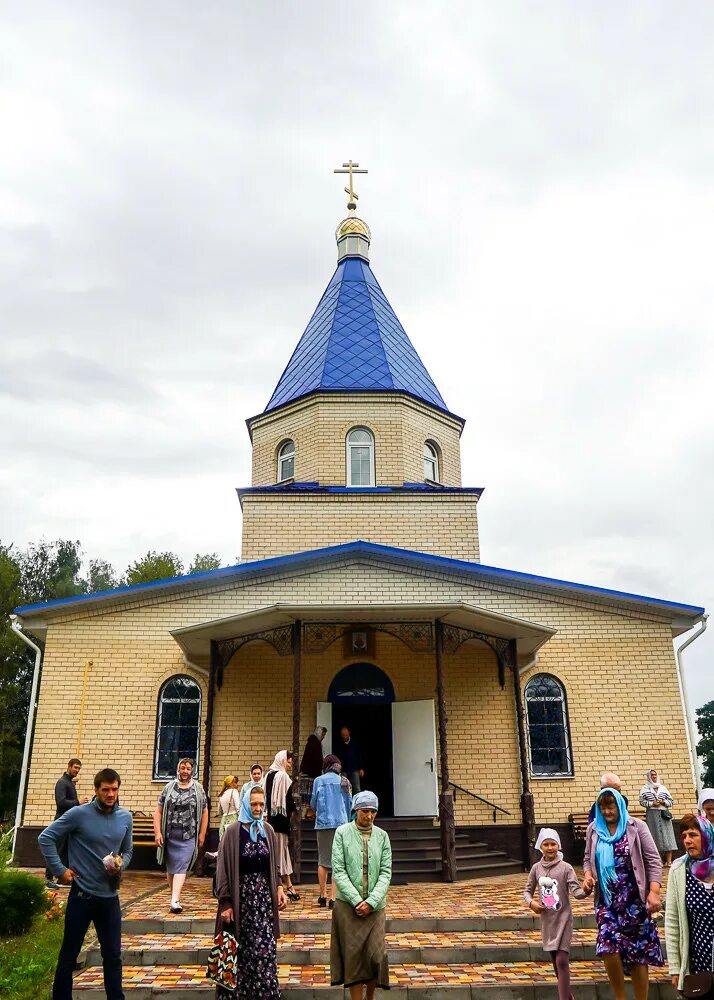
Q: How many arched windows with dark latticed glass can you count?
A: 2